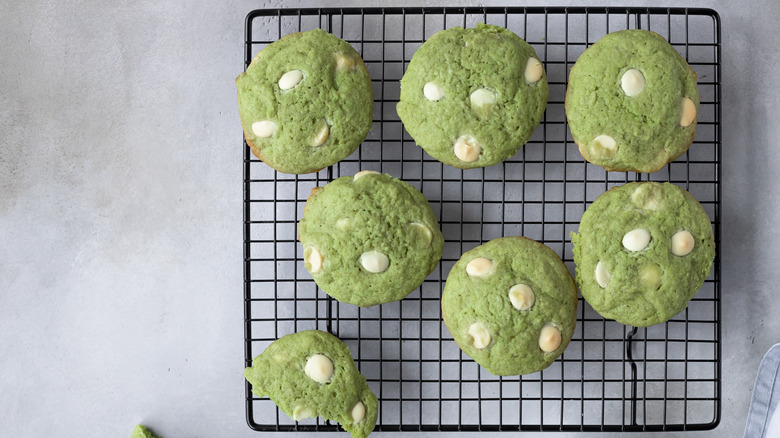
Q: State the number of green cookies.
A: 7